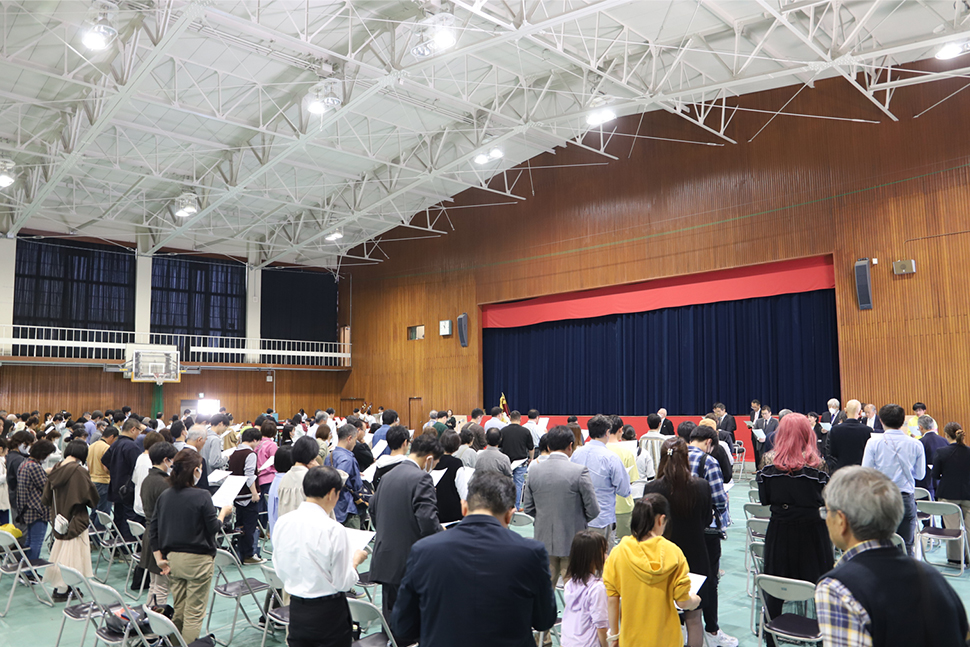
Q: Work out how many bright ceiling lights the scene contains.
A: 9